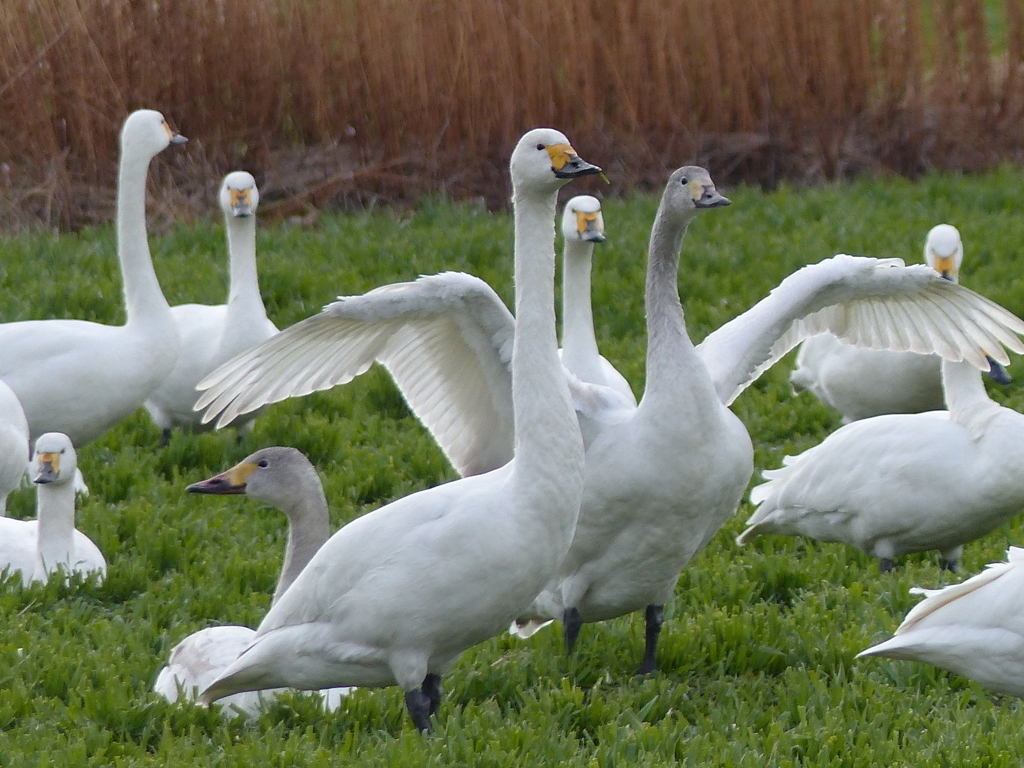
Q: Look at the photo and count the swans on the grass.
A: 11